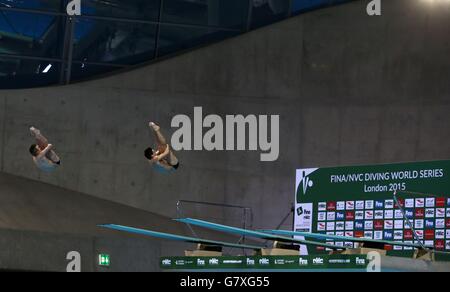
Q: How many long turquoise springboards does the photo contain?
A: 3